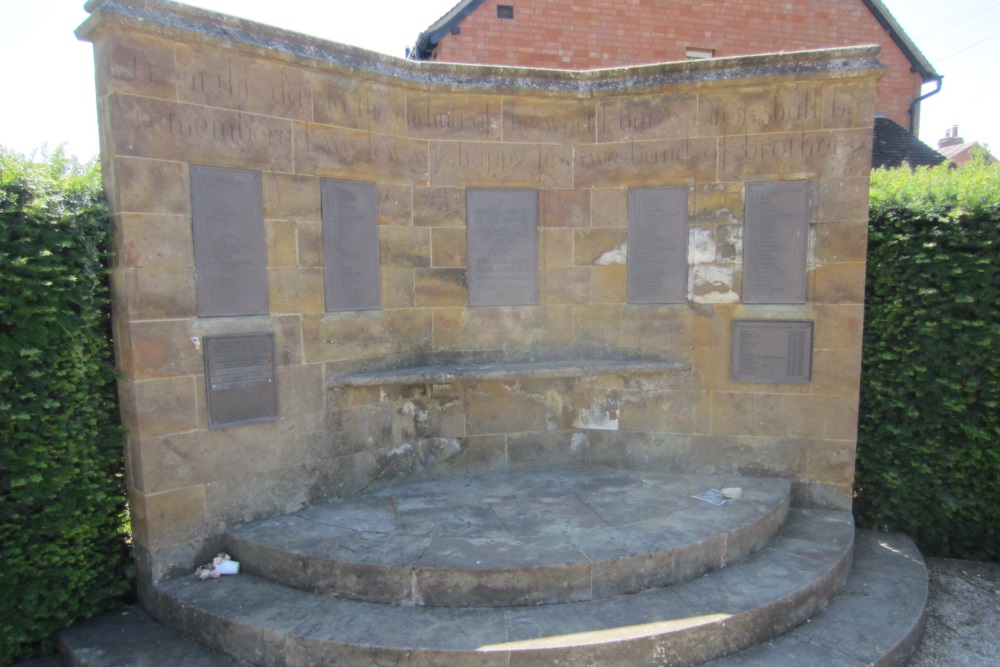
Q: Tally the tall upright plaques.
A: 5